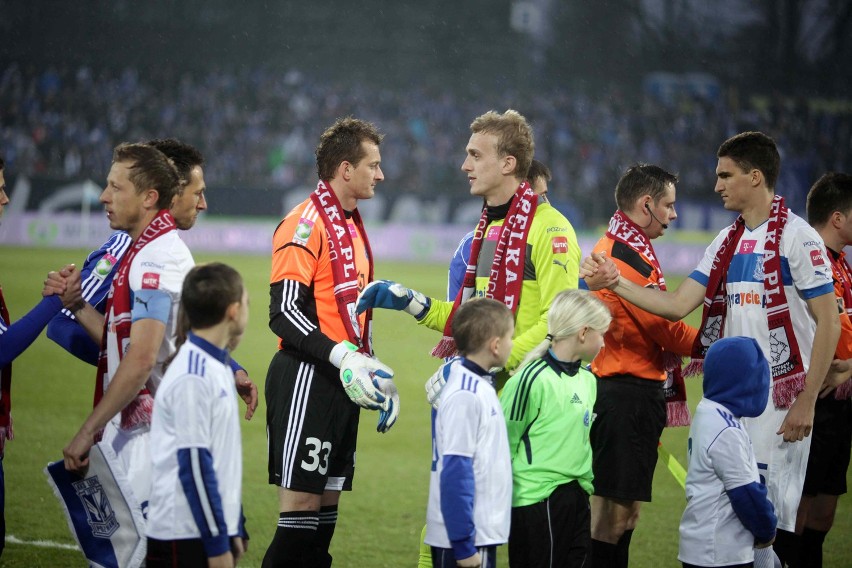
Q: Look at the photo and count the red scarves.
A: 7